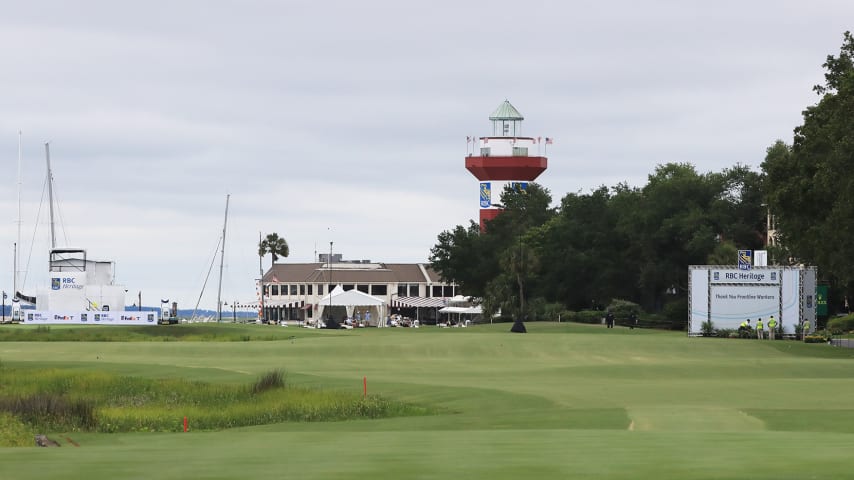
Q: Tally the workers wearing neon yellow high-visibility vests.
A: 4